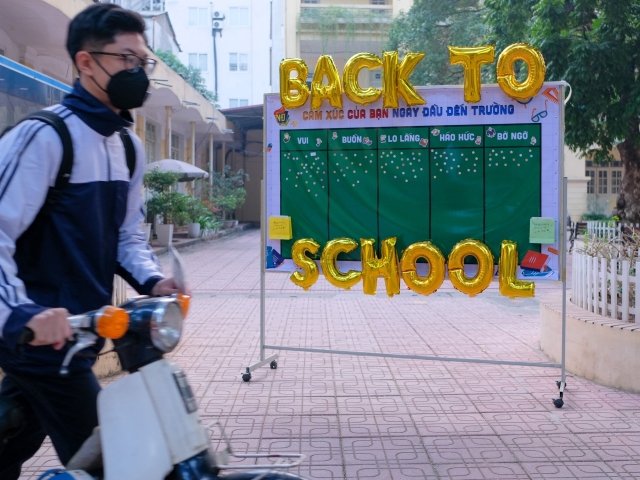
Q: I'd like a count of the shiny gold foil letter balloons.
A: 12